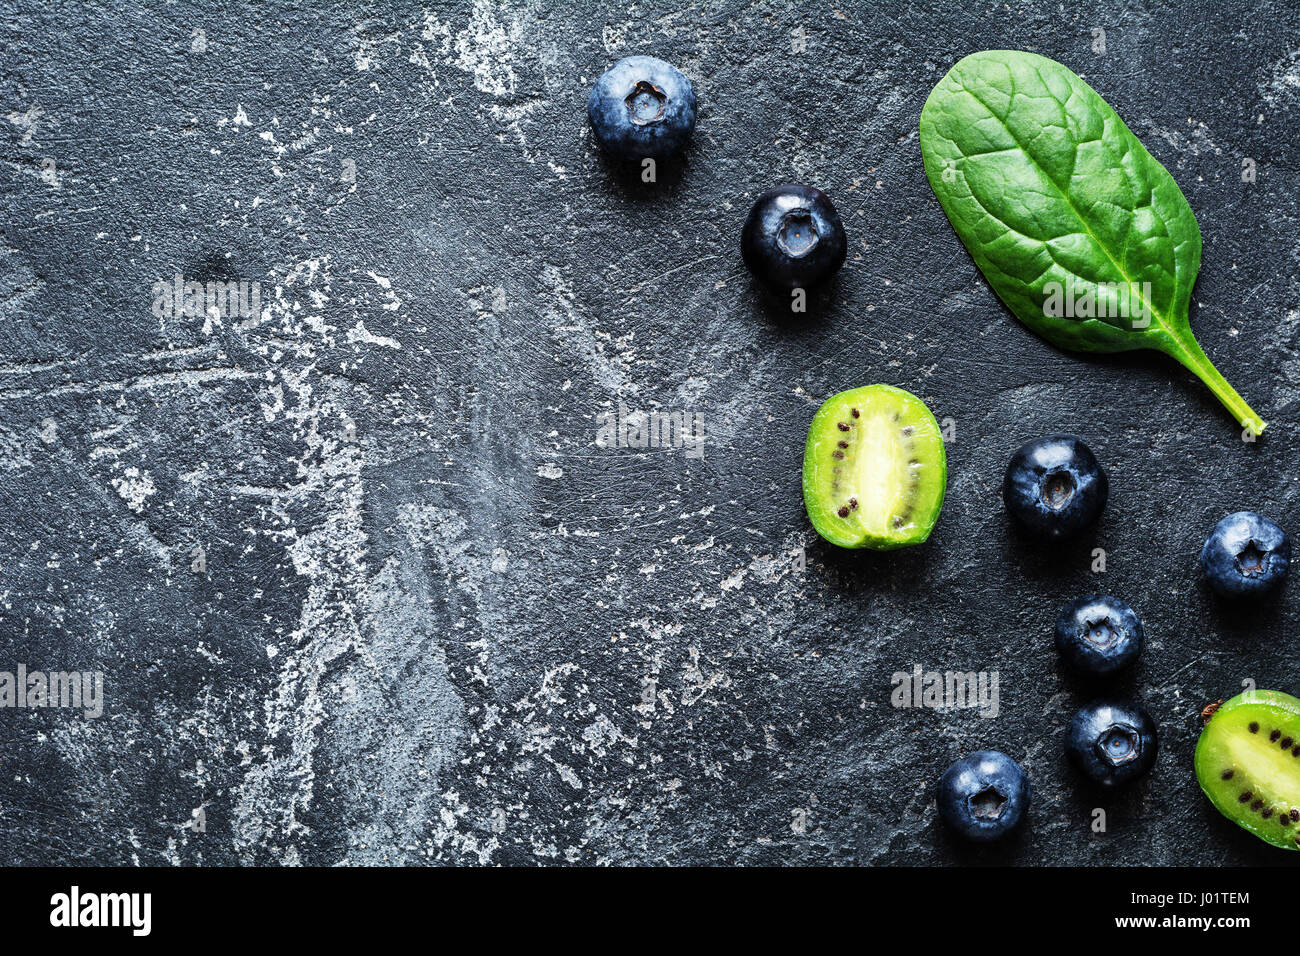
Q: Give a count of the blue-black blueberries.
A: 7